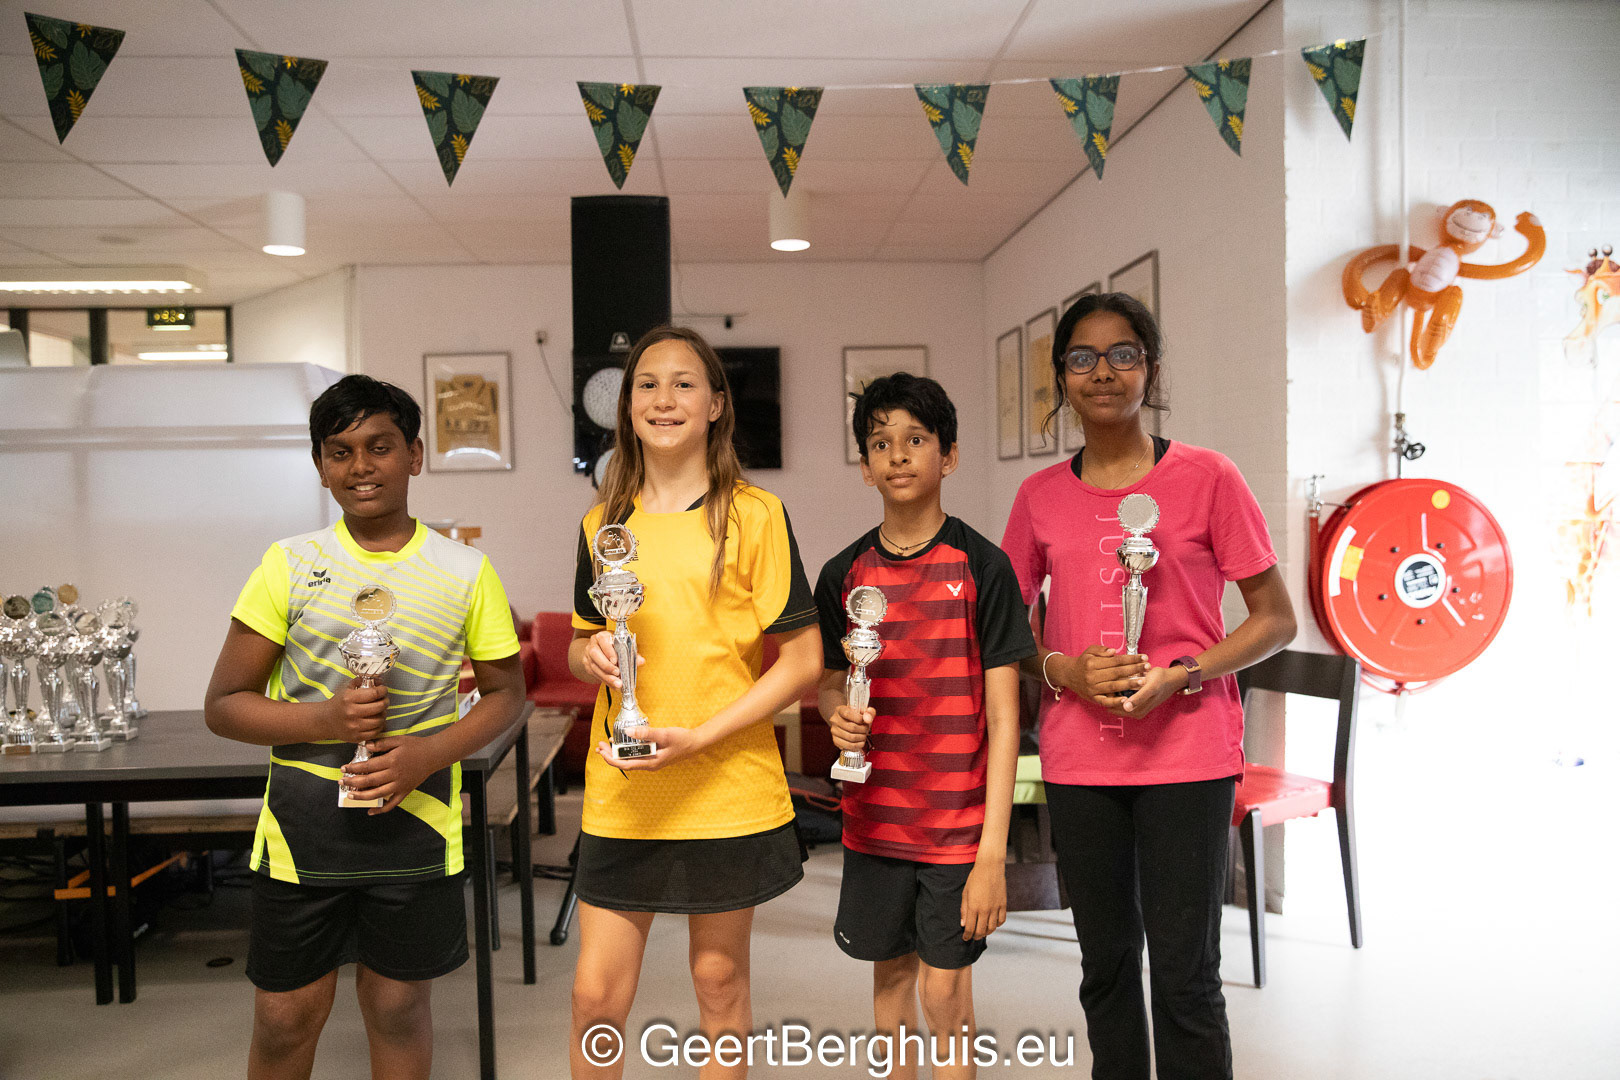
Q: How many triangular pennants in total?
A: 9